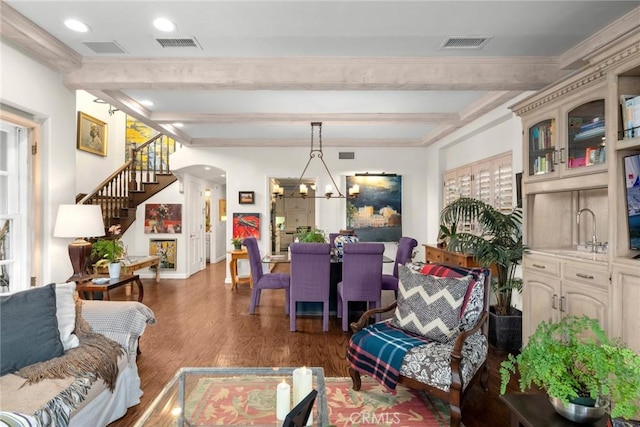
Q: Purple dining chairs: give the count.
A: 5